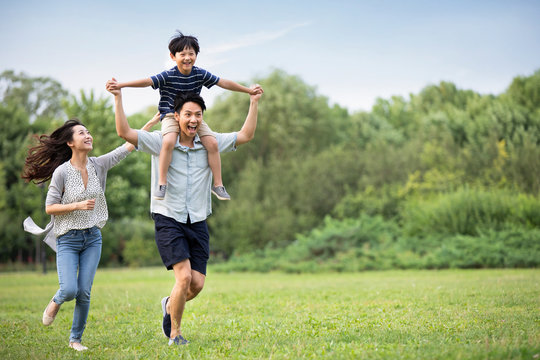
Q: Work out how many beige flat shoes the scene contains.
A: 2